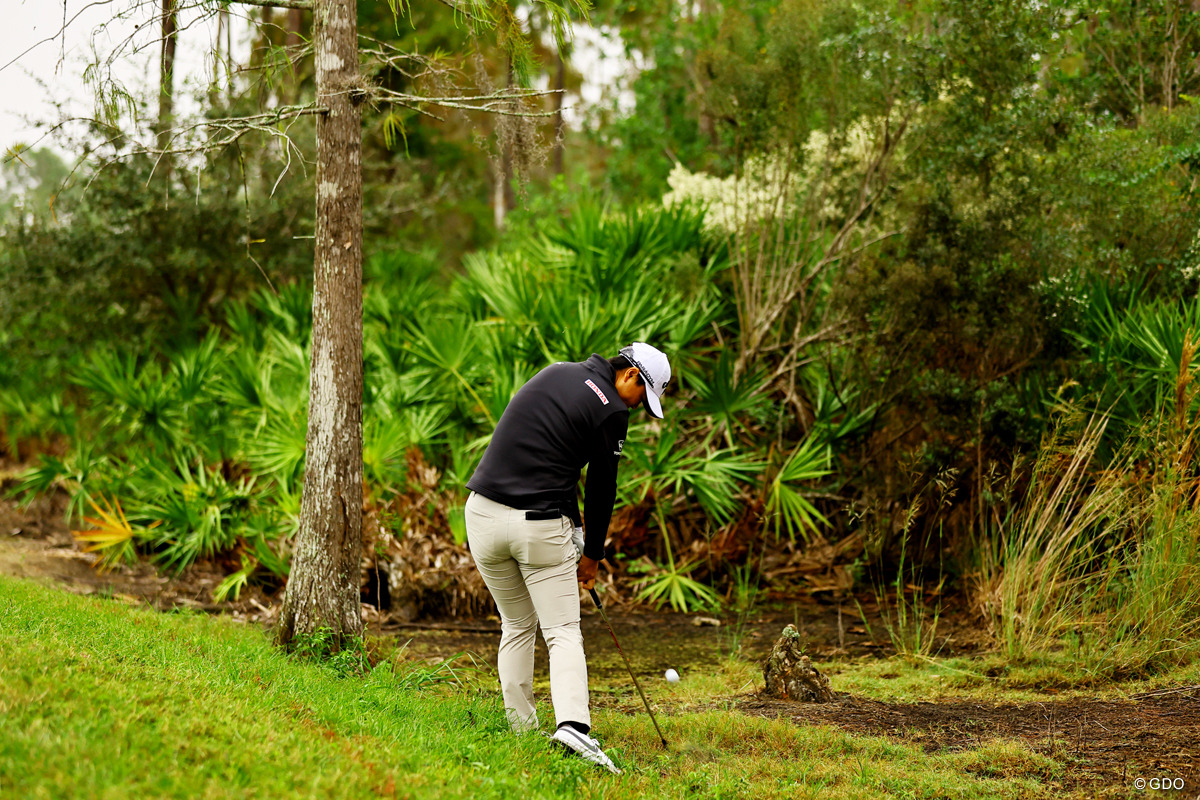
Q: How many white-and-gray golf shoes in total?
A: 1